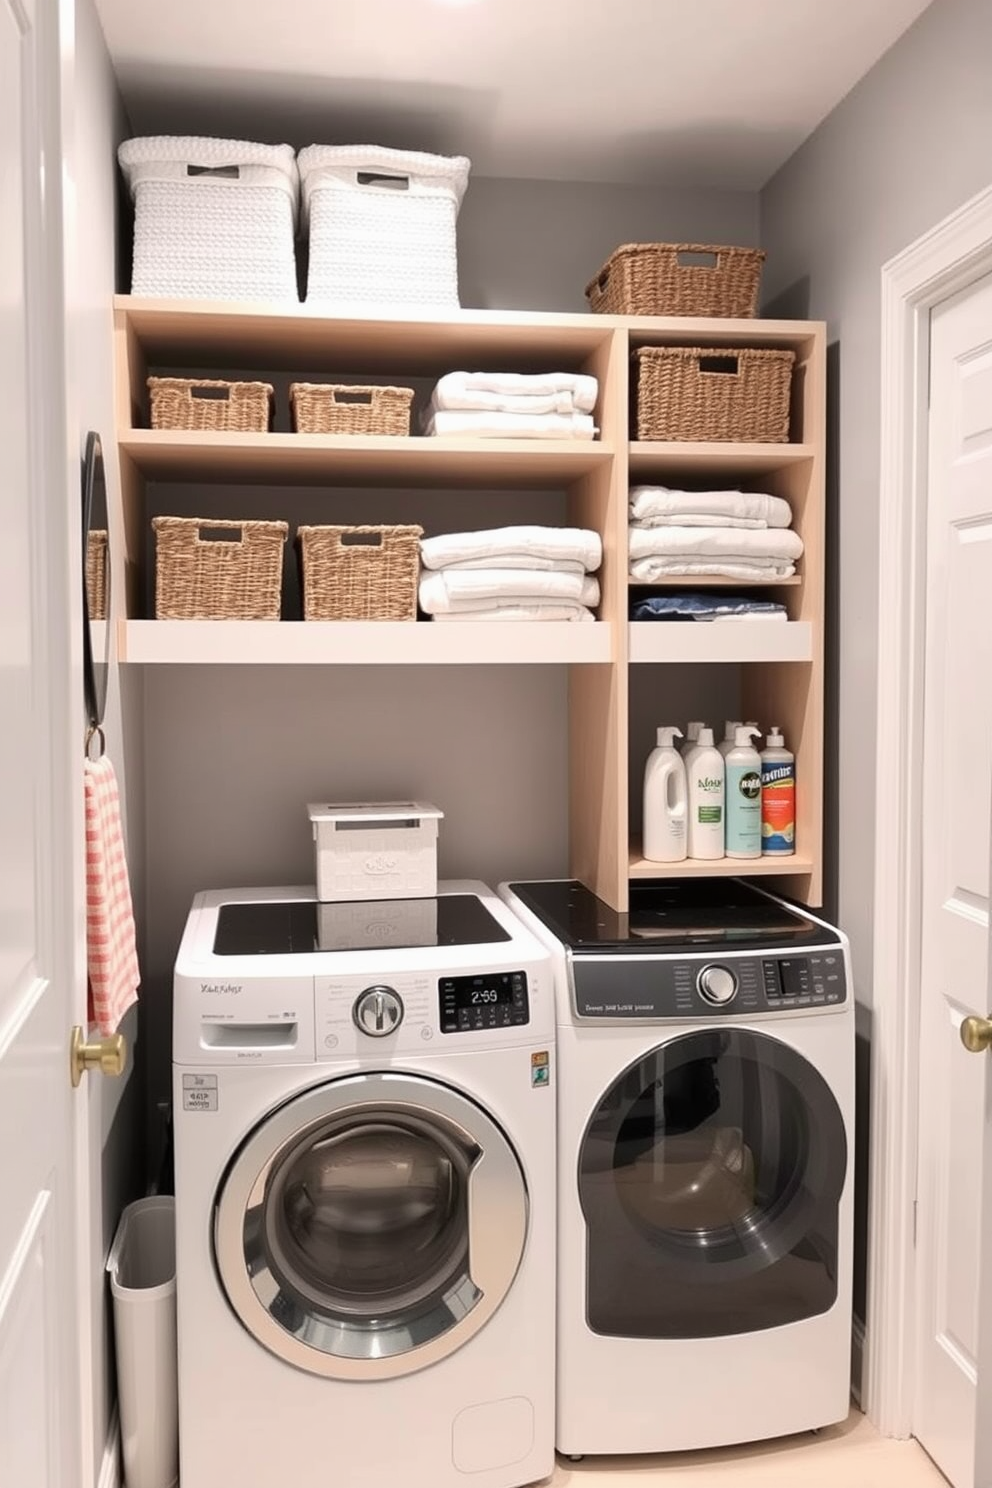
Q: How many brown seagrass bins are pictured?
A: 6